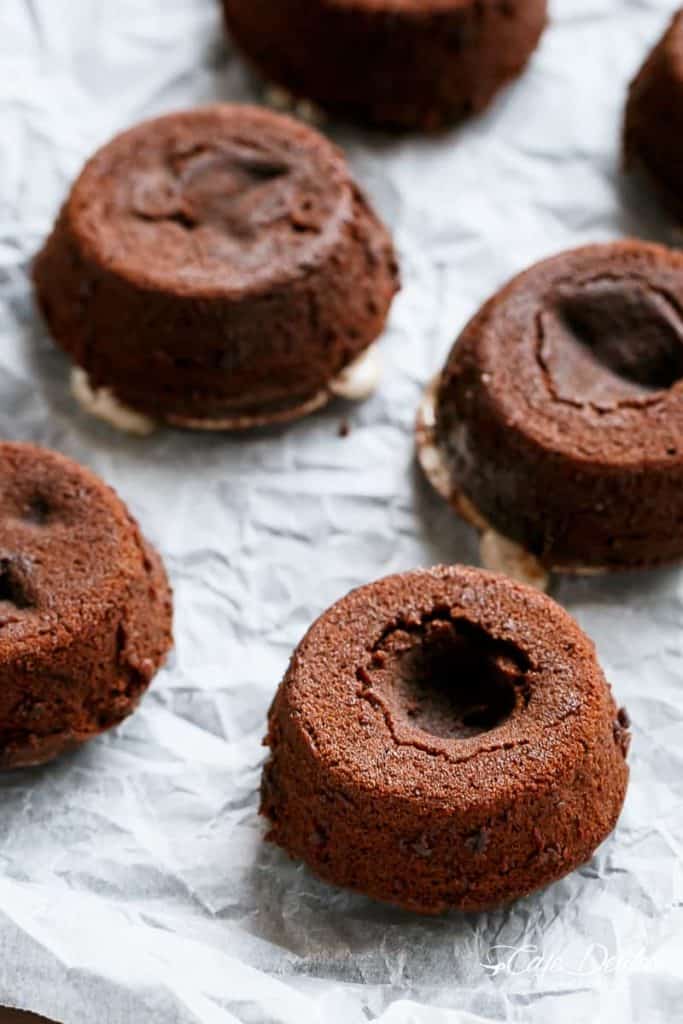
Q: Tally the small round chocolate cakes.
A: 6